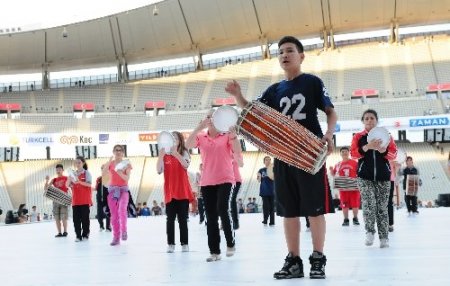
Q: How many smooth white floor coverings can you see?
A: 1